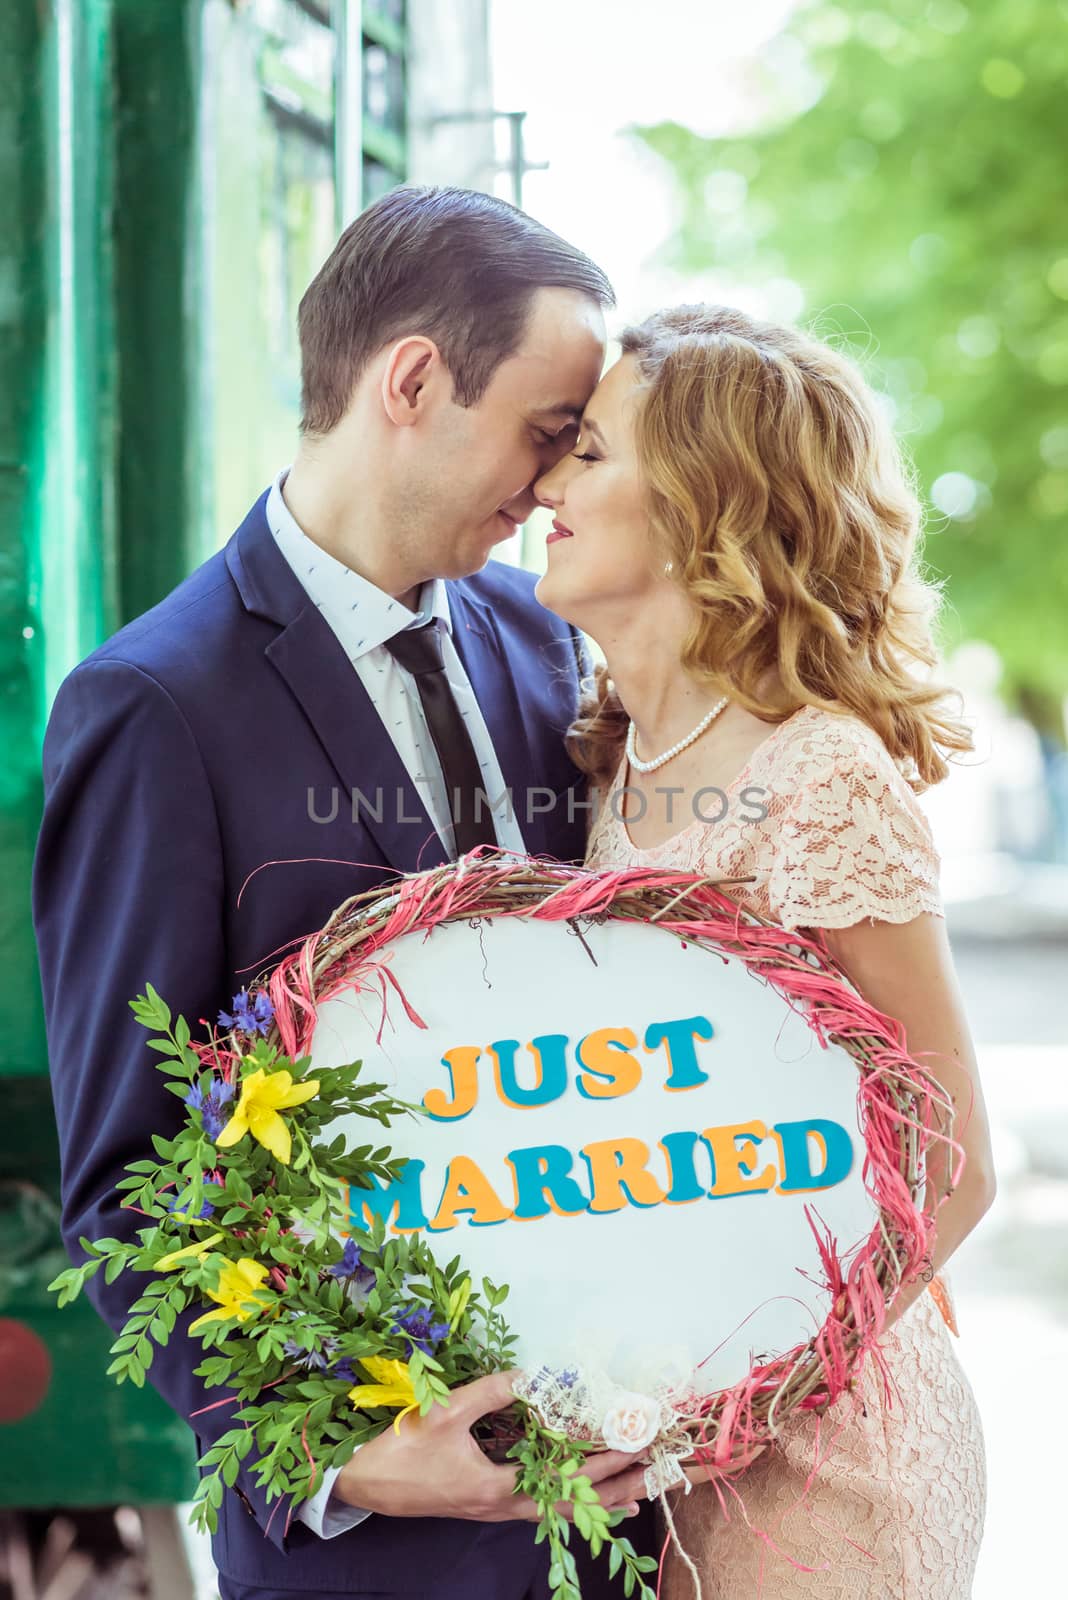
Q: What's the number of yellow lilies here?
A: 3